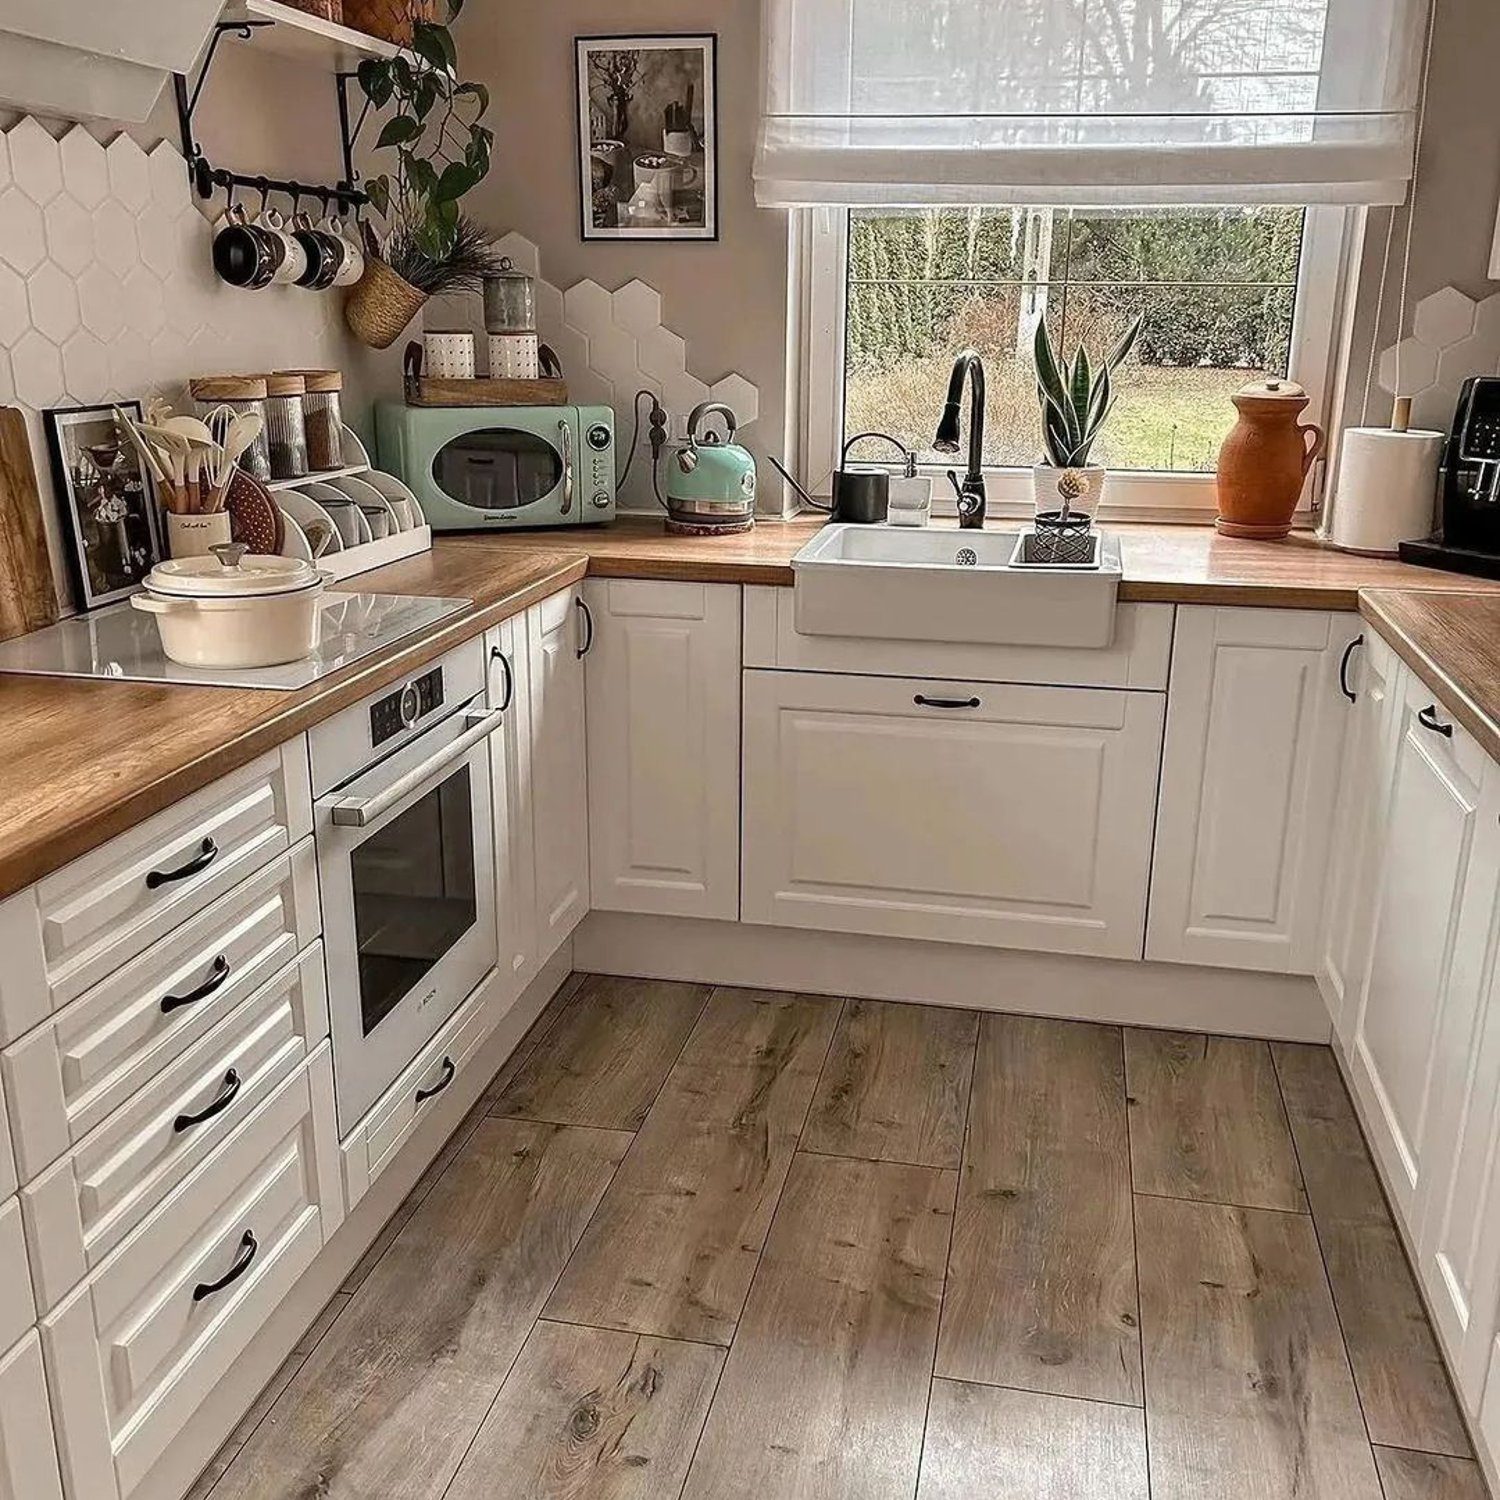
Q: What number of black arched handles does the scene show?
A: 10